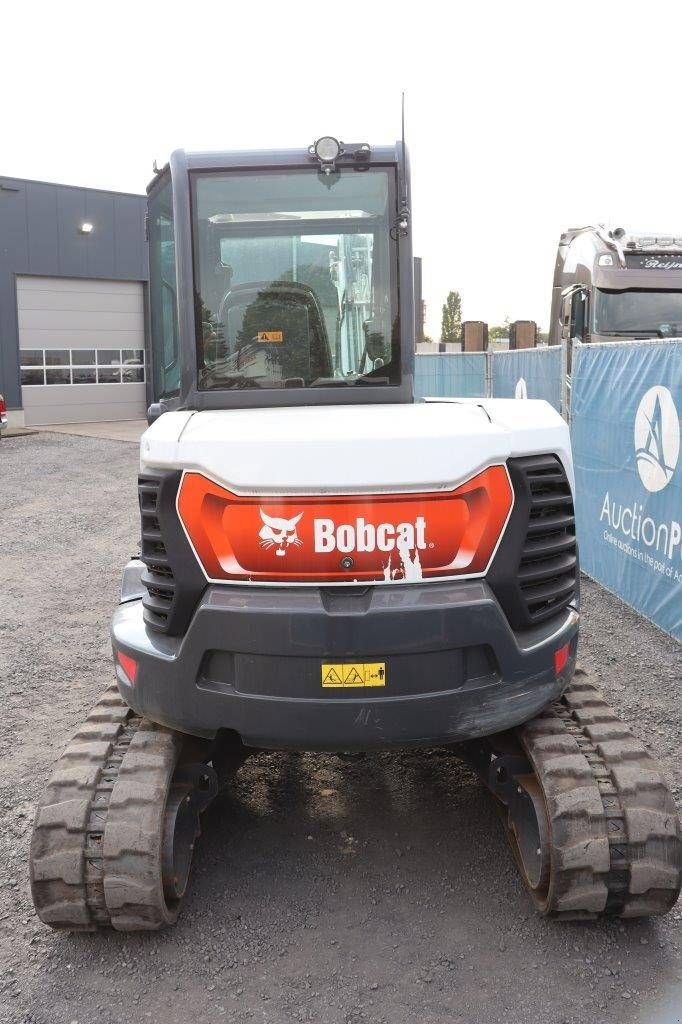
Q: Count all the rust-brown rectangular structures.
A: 2